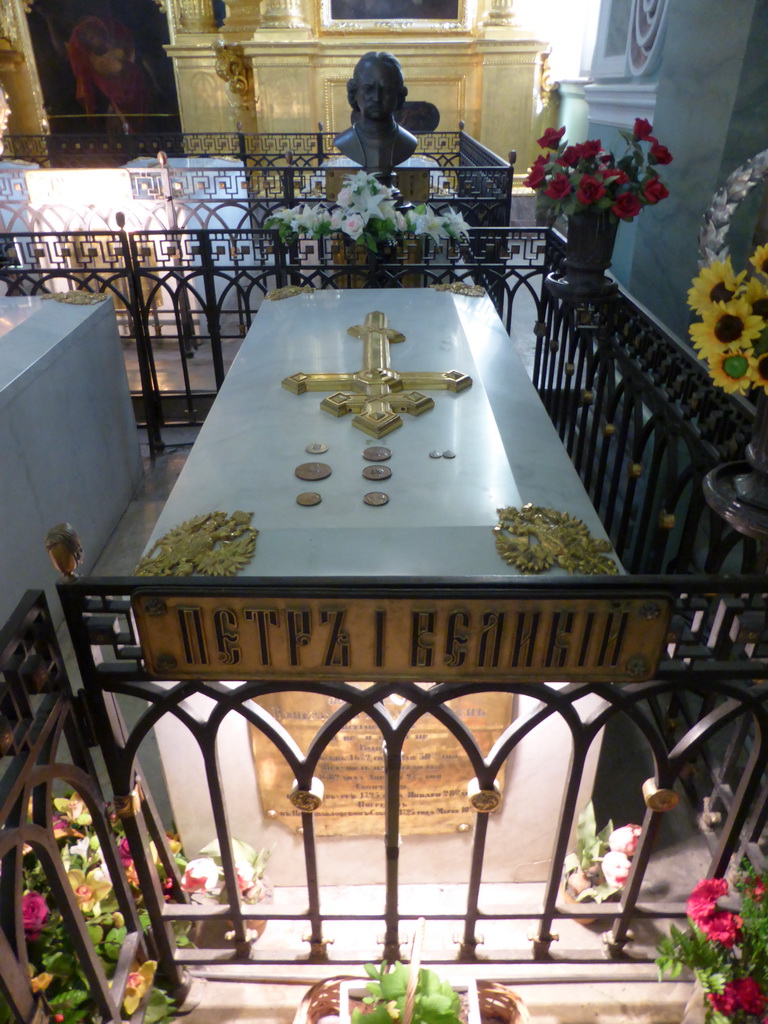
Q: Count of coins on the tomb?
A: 8